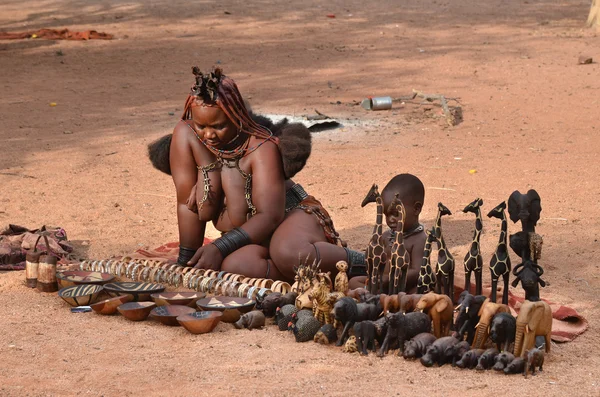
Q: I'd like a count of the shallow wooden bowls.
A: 9